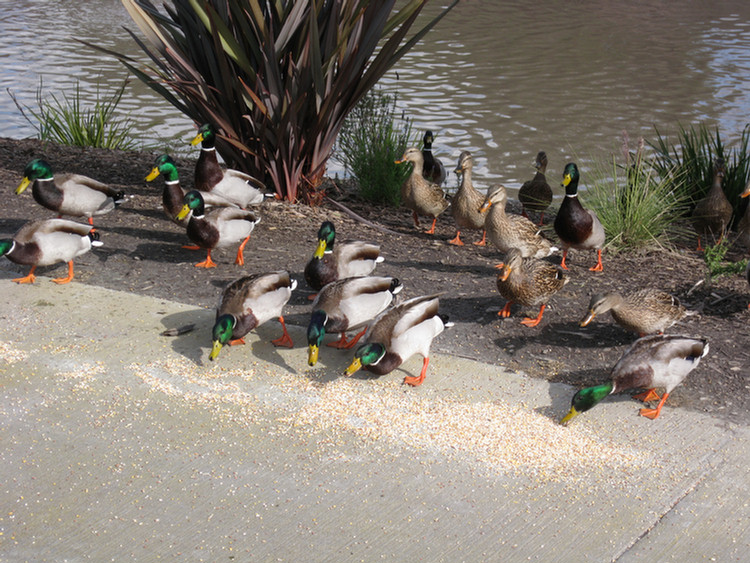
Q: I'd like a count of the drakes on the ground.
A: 12